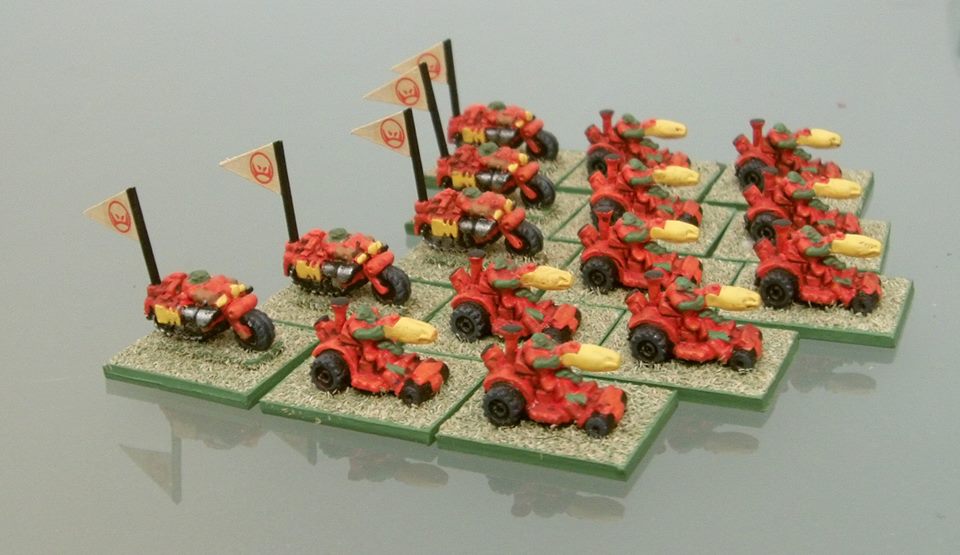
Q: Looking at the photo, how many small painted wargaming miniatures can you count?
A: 15